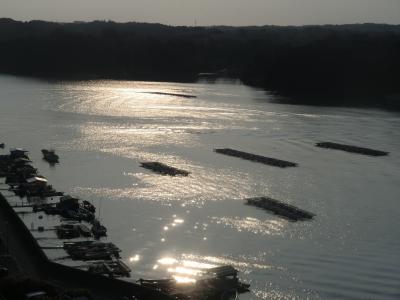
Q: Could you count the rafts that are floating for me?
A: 5